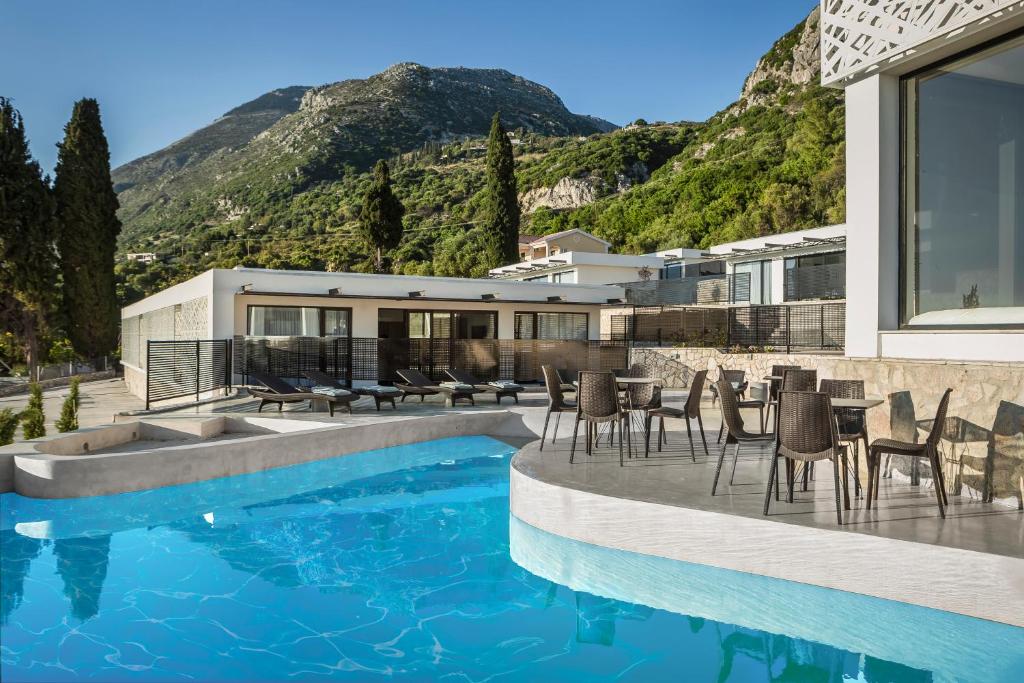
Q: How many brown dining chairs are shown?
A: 11